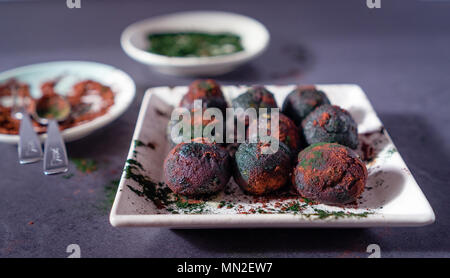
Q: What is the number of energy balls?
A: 9